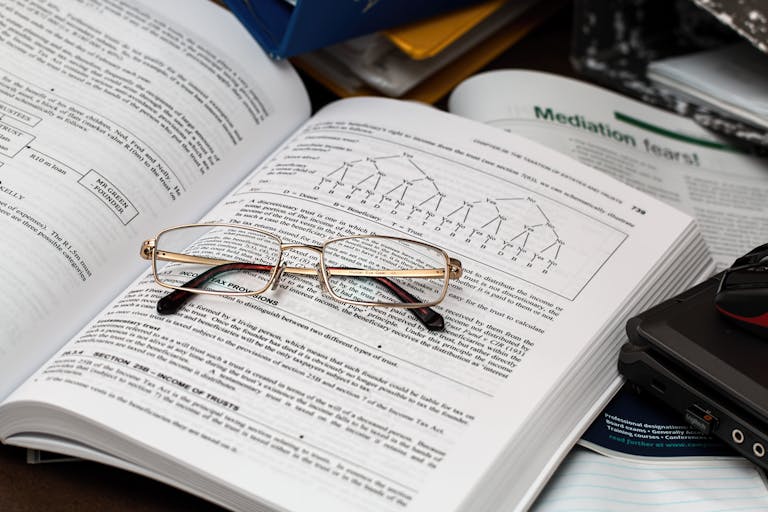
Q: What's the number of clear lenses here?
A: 2